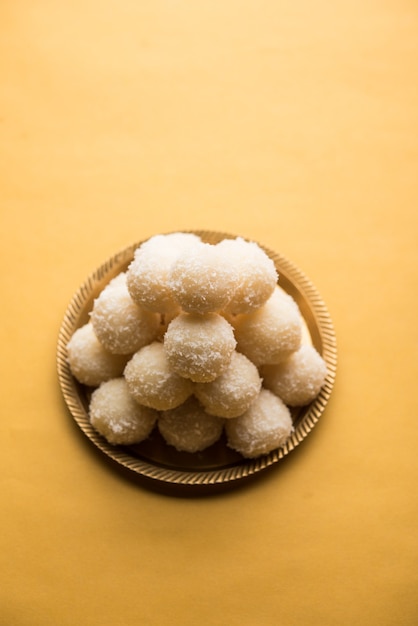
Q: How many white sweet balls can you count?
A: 13